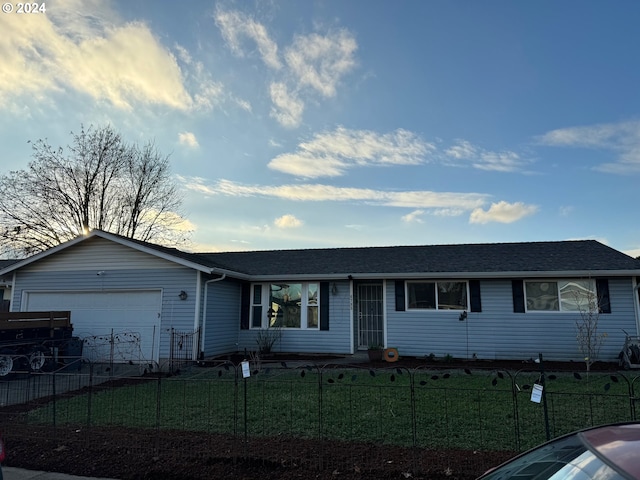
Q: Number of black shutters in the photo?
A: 6